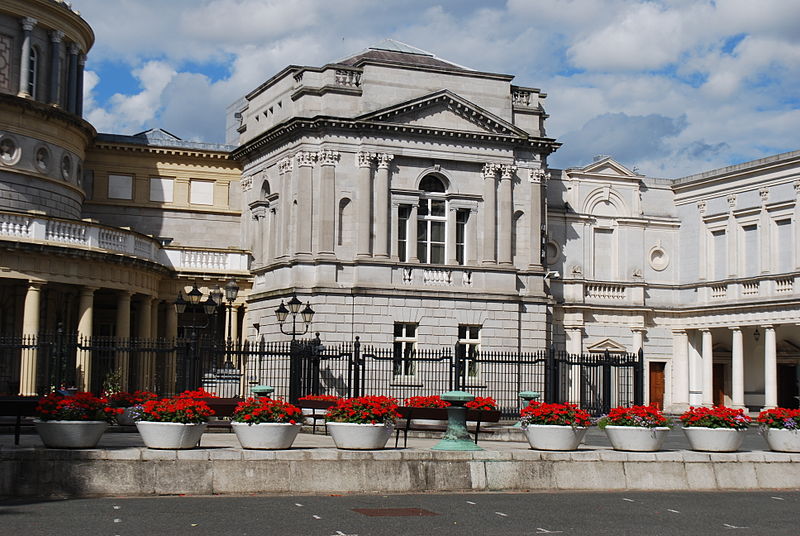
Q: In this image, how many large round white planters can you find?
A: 8